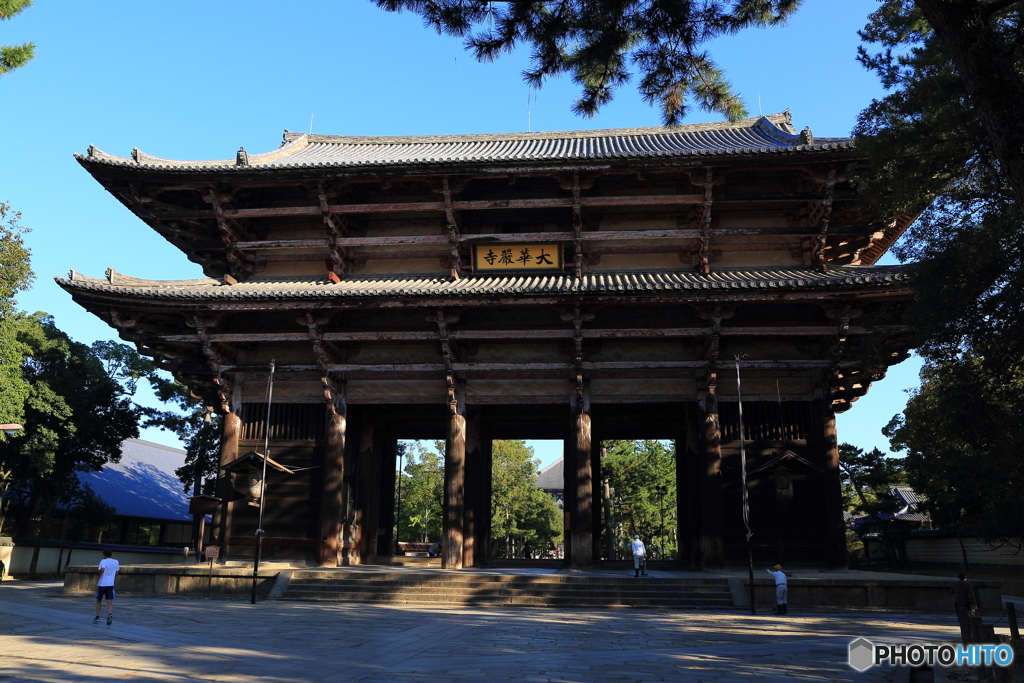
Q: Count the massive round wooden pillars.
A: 6